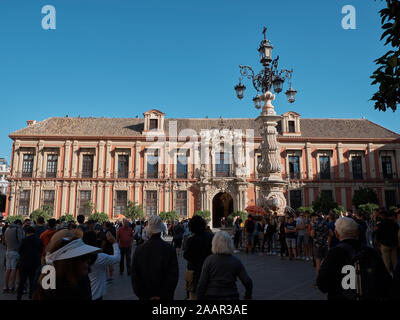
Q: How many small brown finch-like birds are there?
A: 0